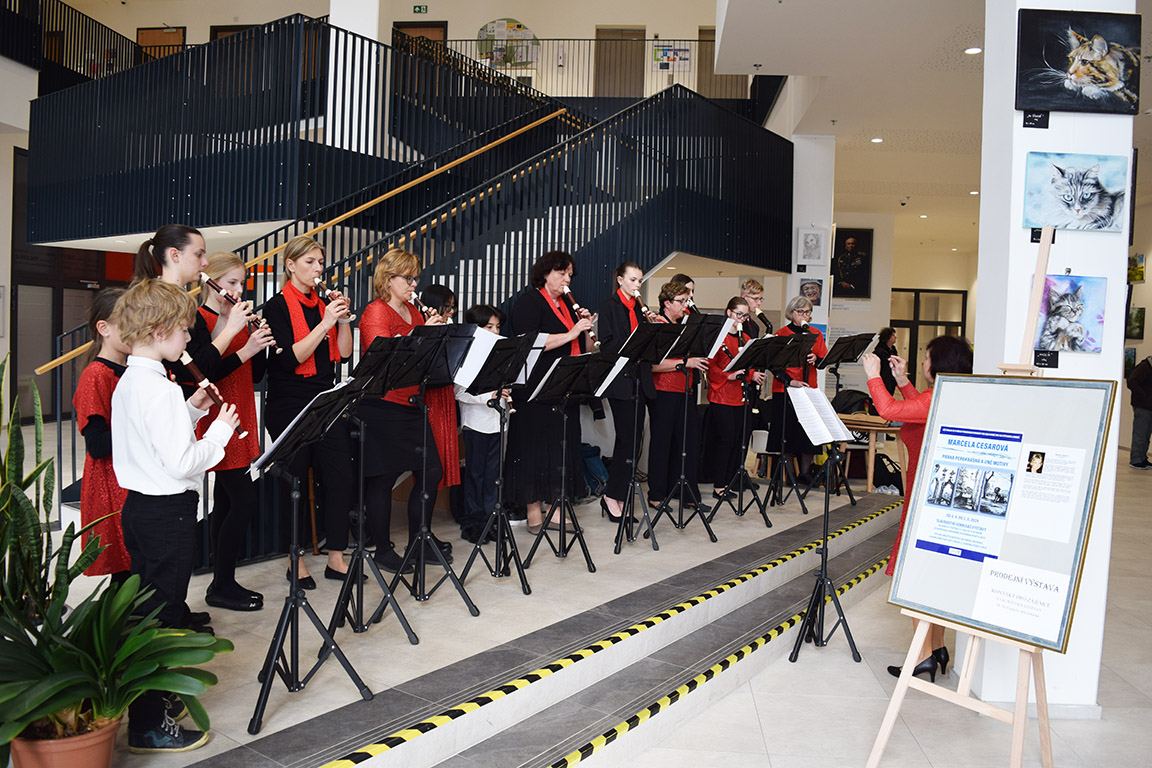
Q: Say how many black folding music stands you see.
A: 11